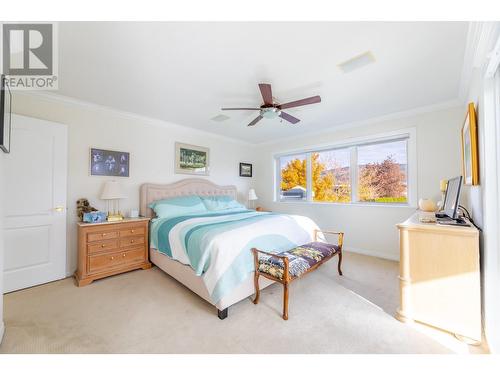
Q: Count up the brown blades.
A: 5